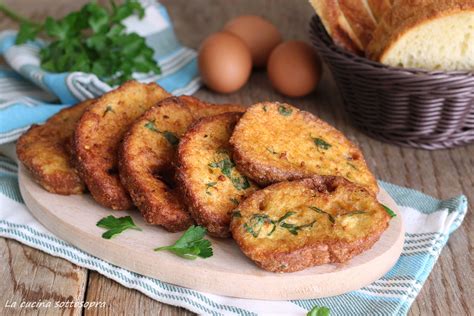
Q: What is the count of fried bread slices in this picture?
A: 6